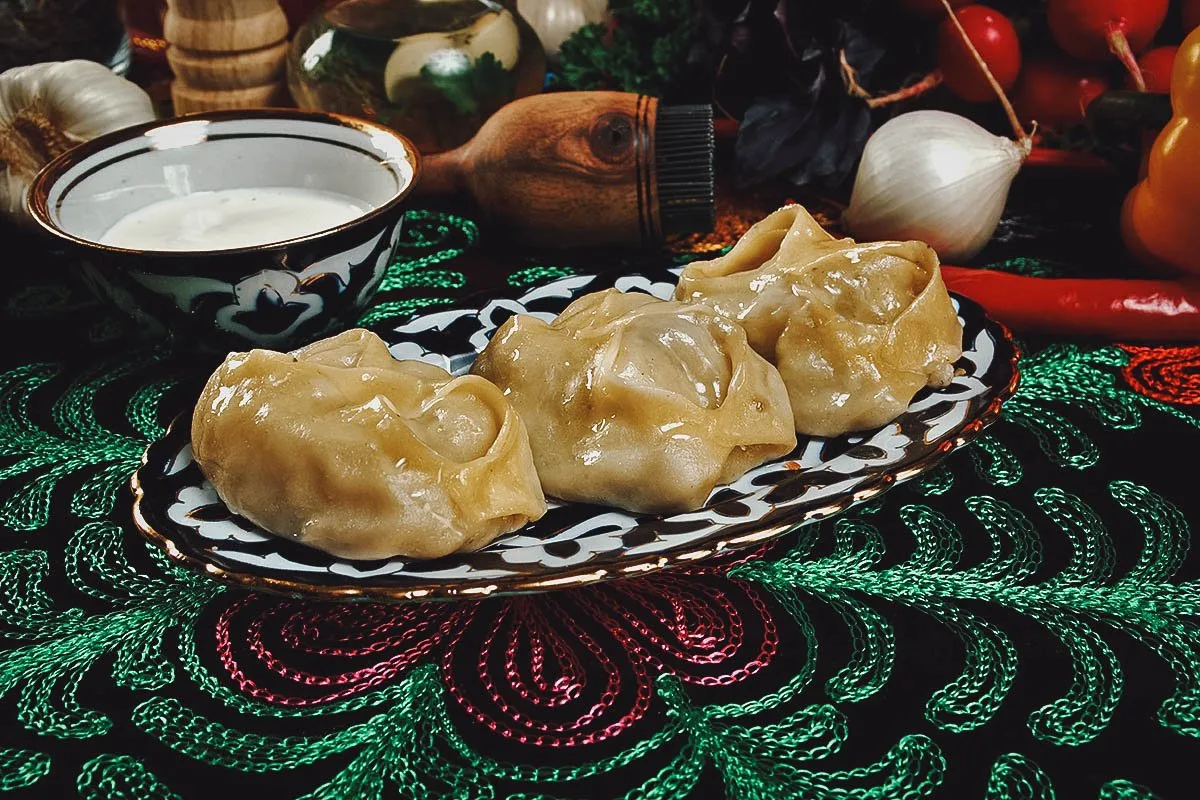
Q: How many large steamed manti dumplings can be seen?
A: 3